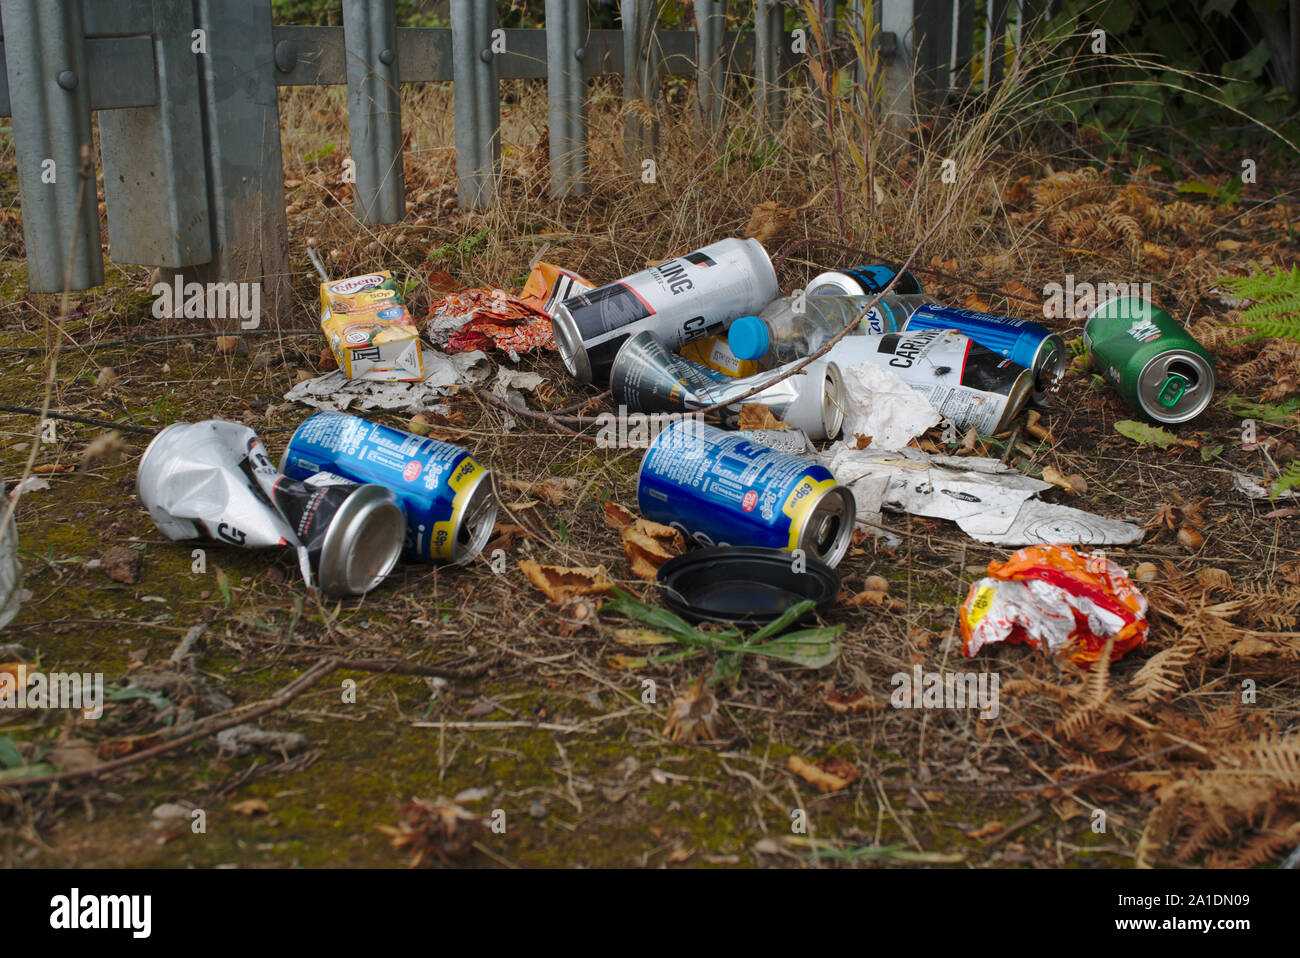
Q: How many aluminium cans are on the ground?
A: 9